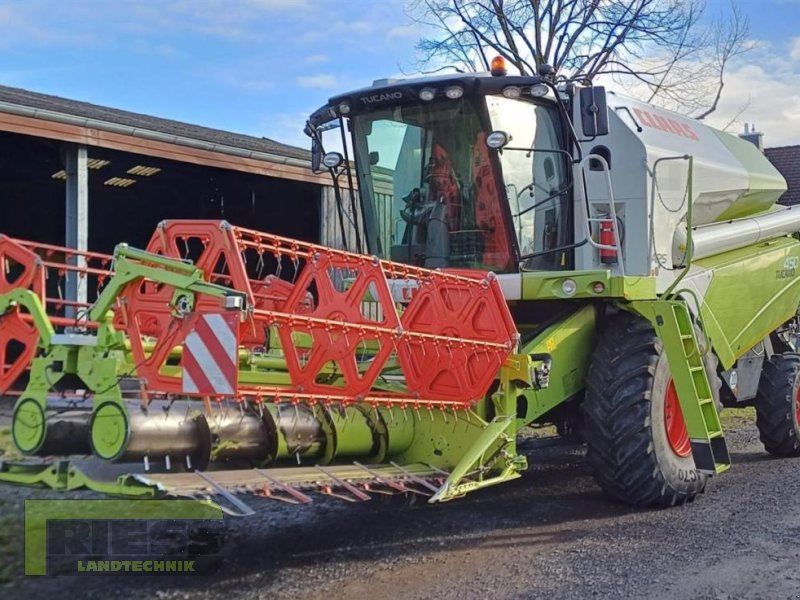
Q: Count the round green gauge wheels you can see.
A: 2